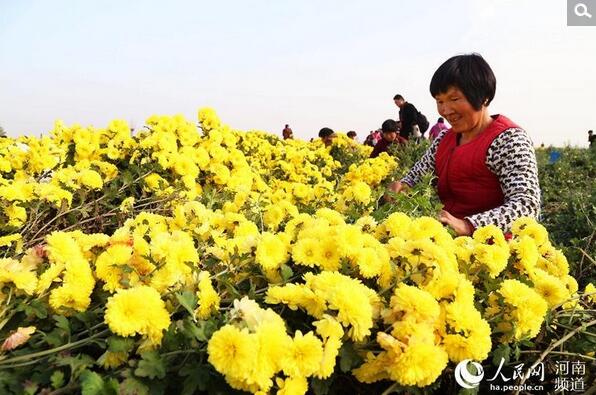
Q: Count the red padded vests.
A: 1